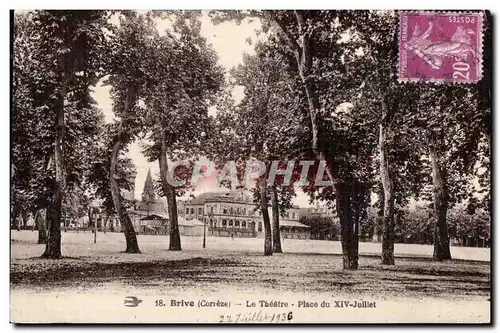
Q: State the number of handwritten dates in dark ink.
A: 1